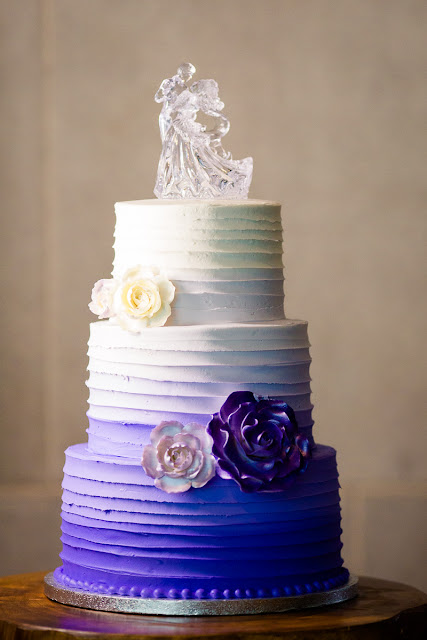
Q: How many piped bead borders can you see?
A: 1